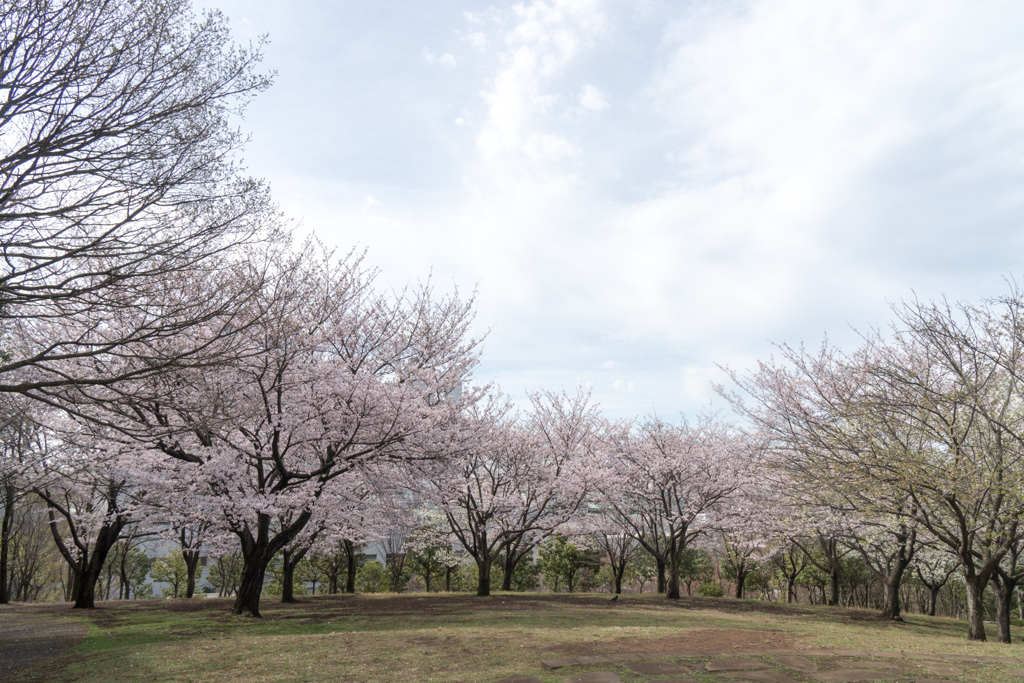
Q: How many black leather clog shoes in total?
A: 0